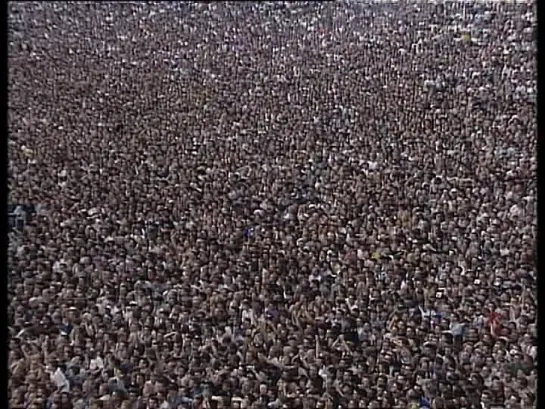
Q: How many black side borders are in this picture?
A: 2